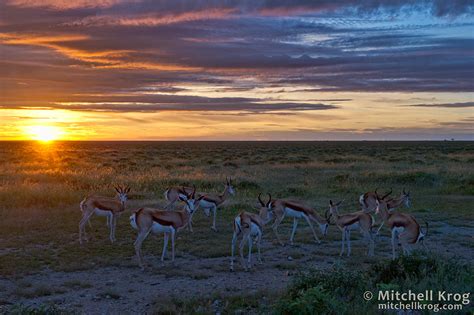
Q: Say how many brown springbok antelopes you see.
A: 9